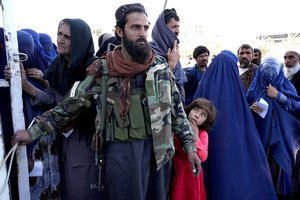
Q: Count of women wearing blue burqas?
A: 5